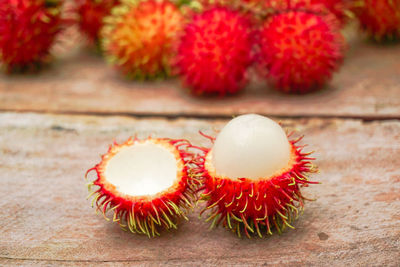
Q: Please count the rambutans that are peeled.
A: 1